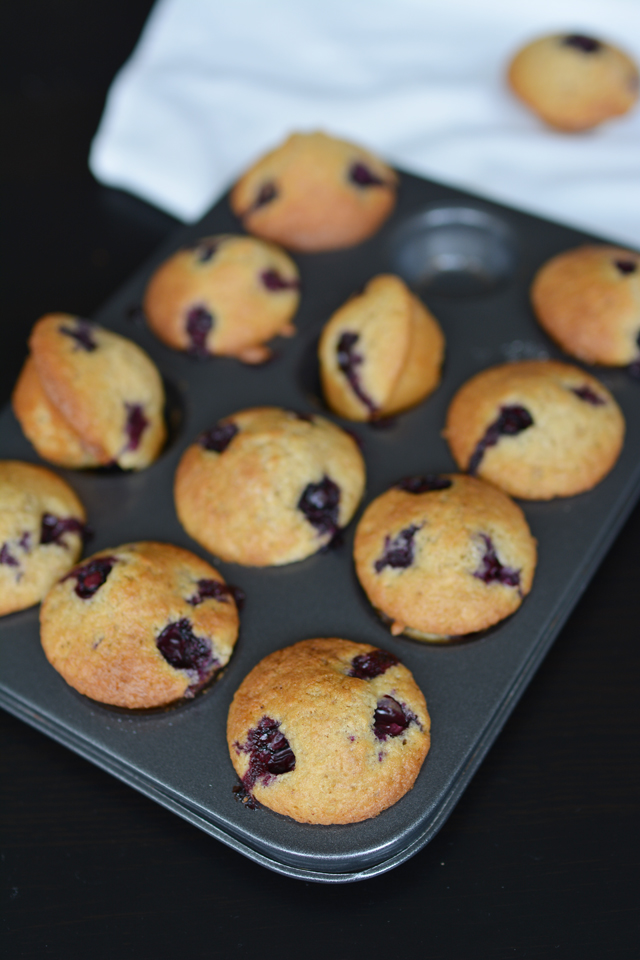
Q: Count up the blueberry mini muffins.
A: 12